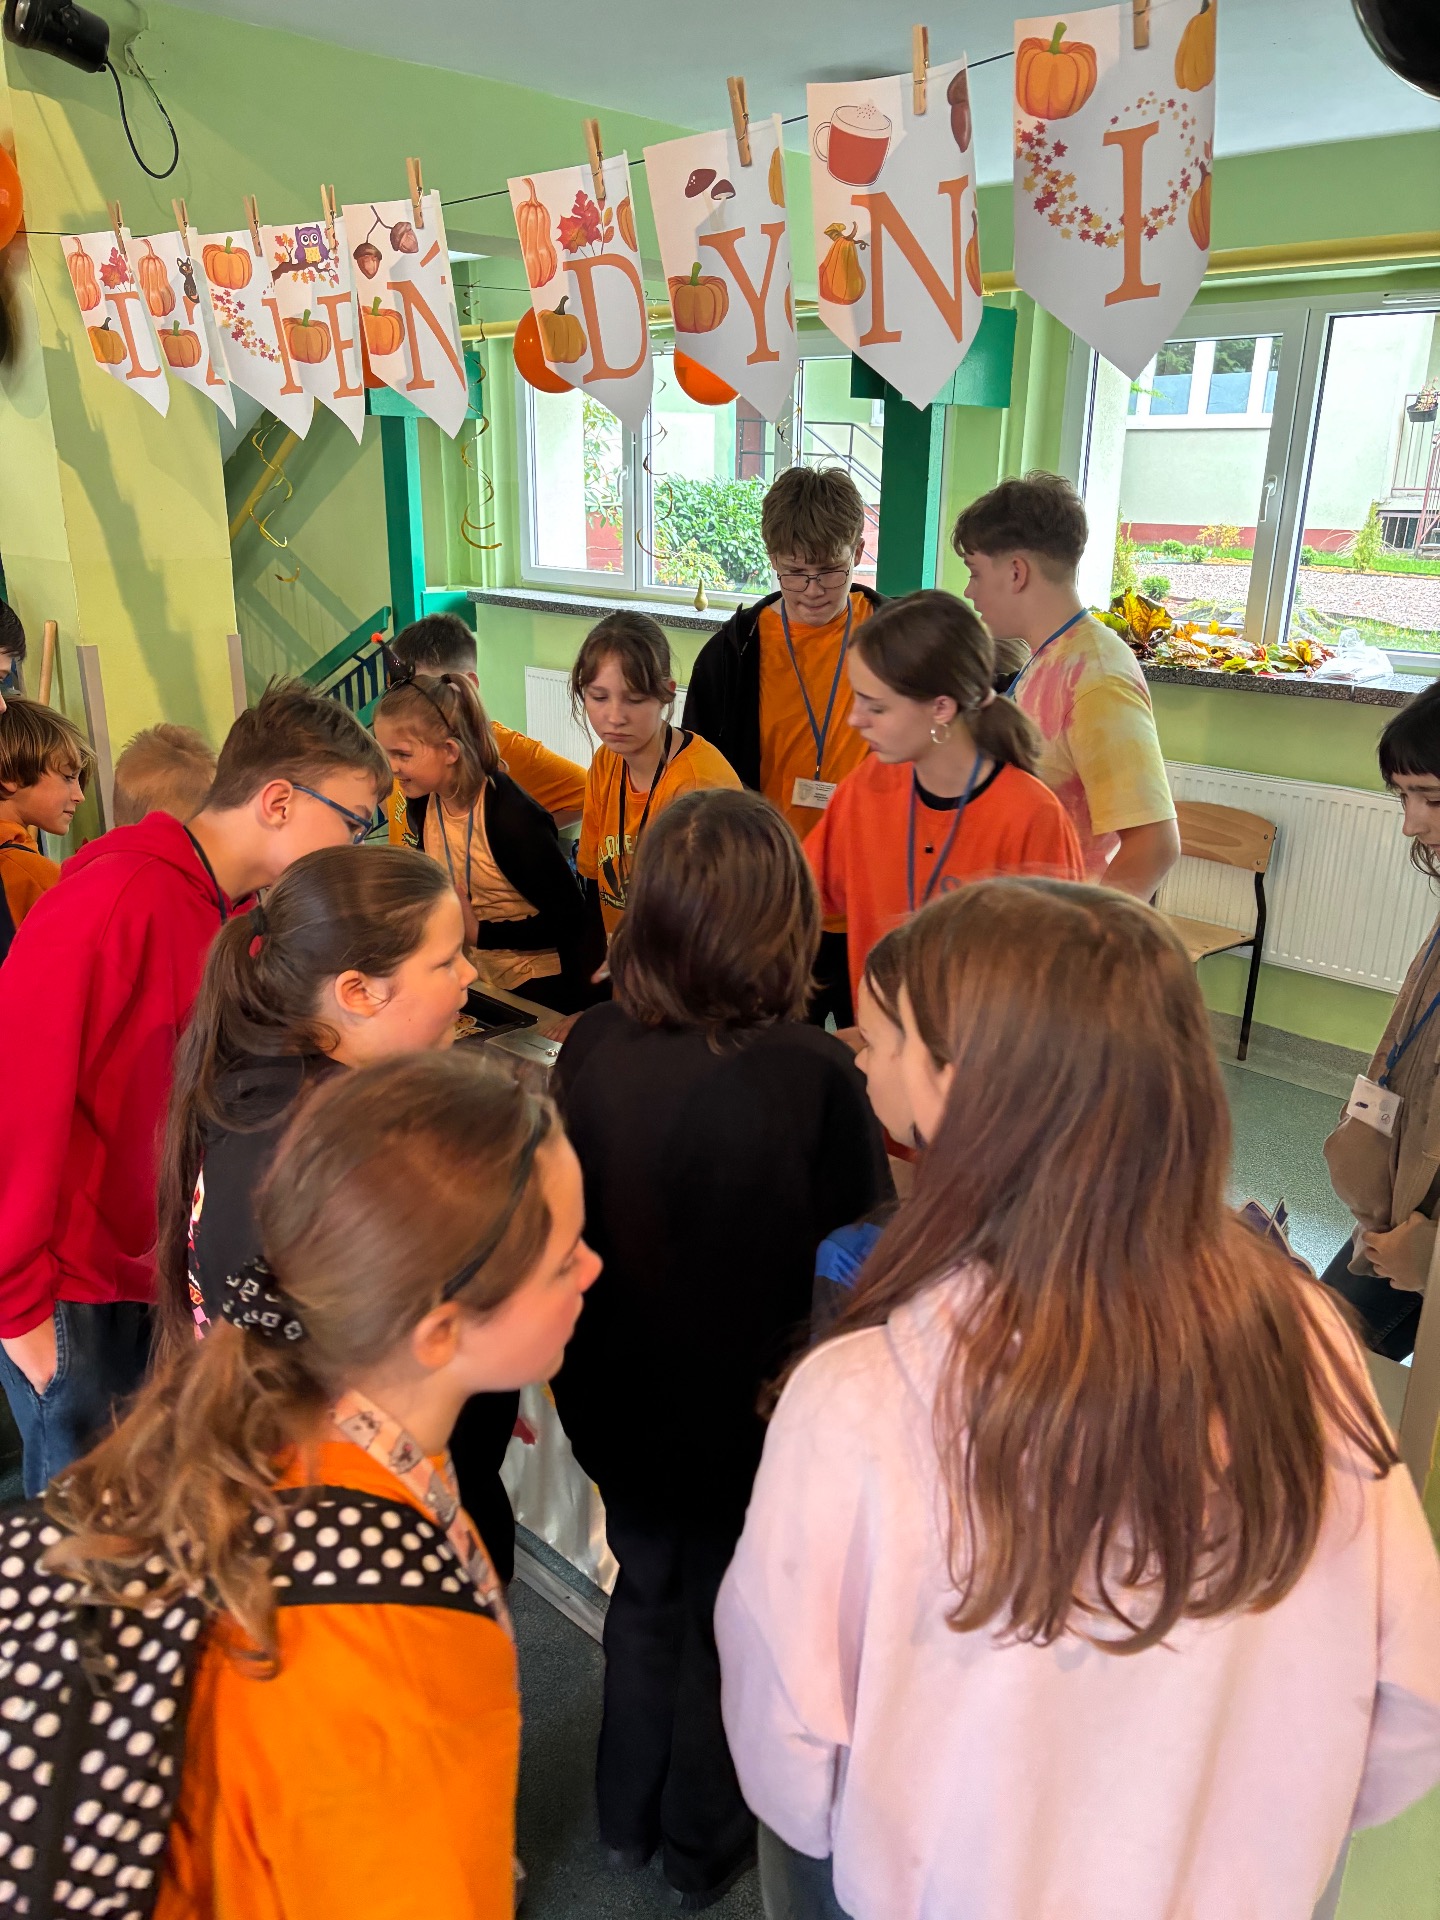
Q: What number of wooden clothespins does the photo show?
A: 9